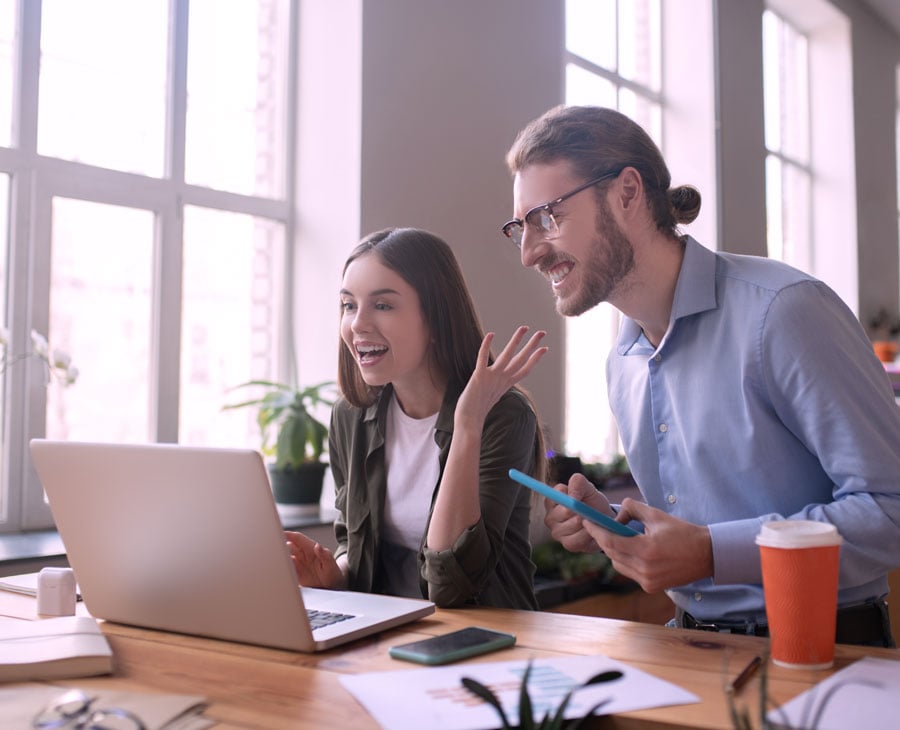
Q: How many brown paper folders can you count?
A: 1